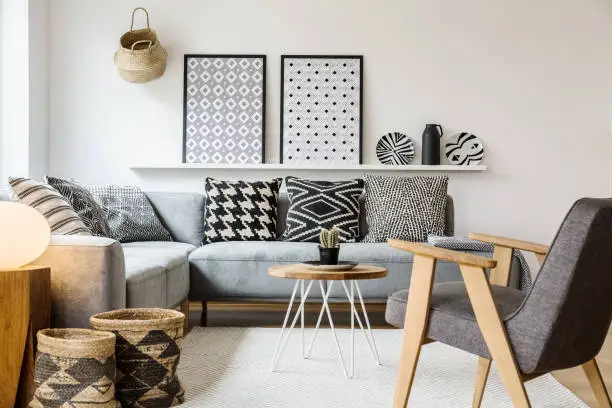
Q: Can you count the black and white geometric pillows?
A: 5